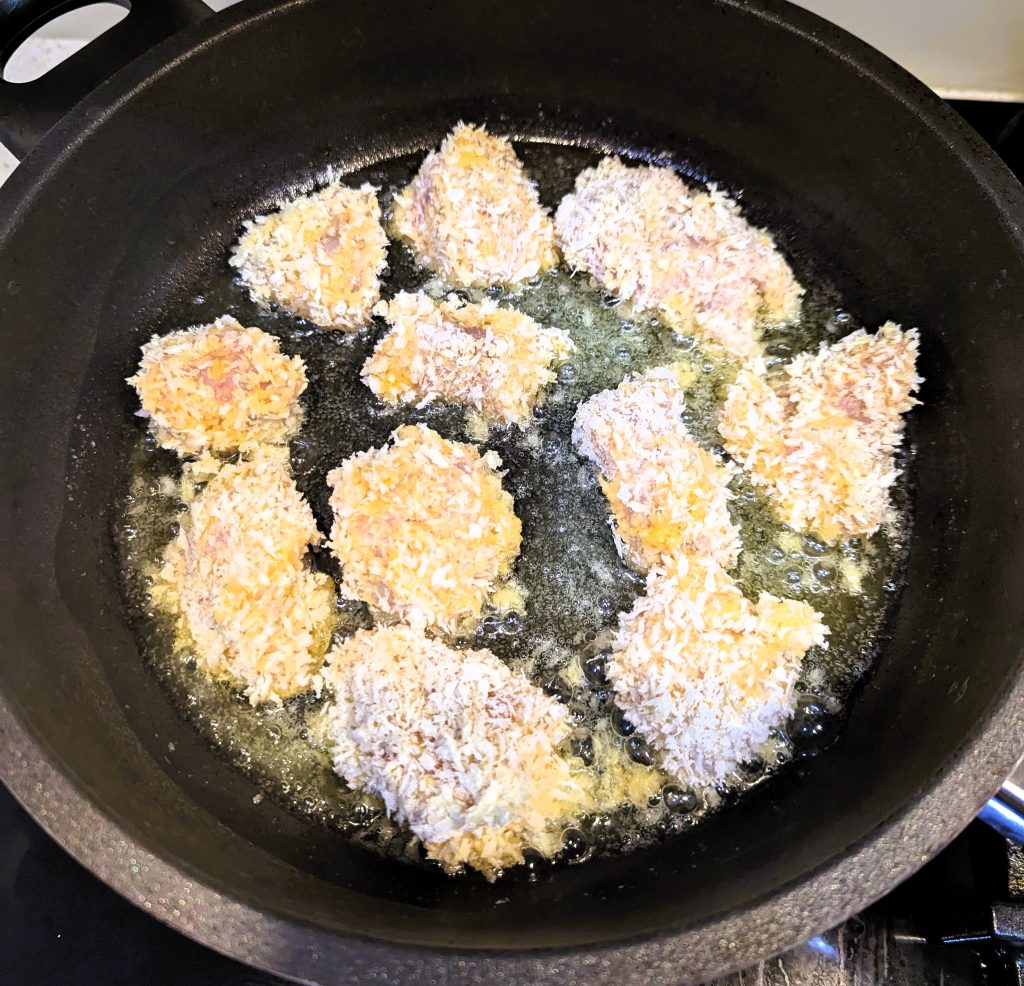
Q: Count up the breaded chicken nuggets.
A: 11